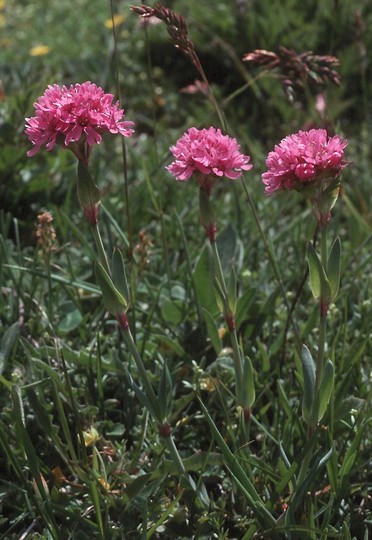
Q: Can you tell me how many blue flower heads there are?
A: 0